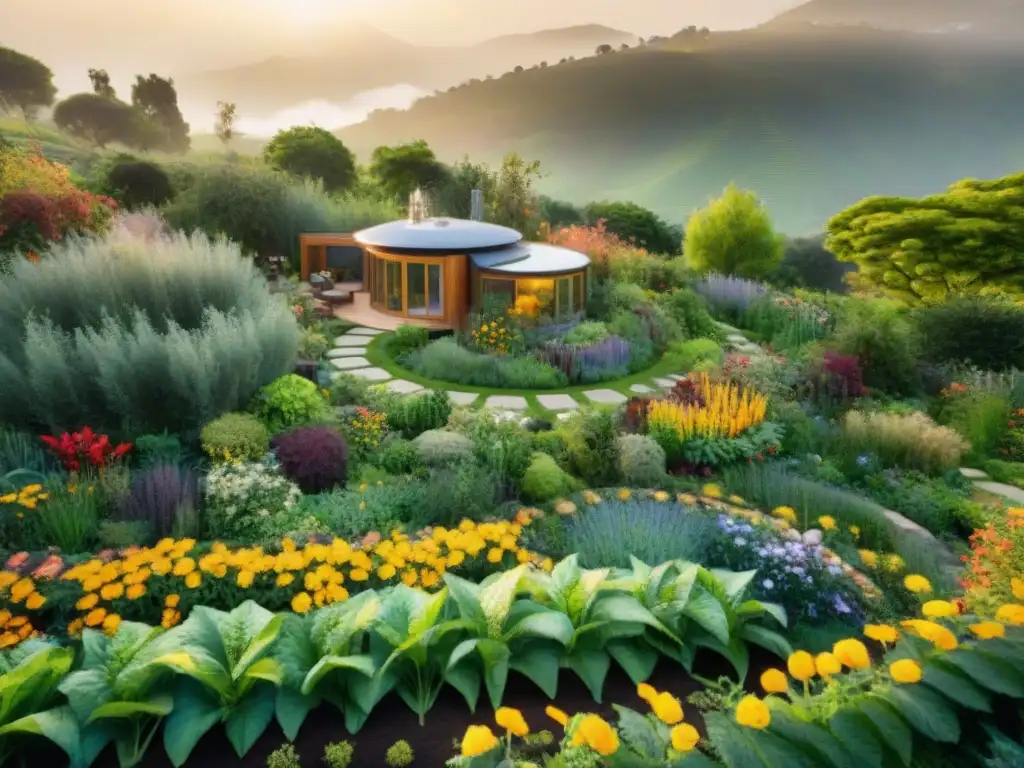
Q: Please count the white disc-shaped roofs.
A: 2